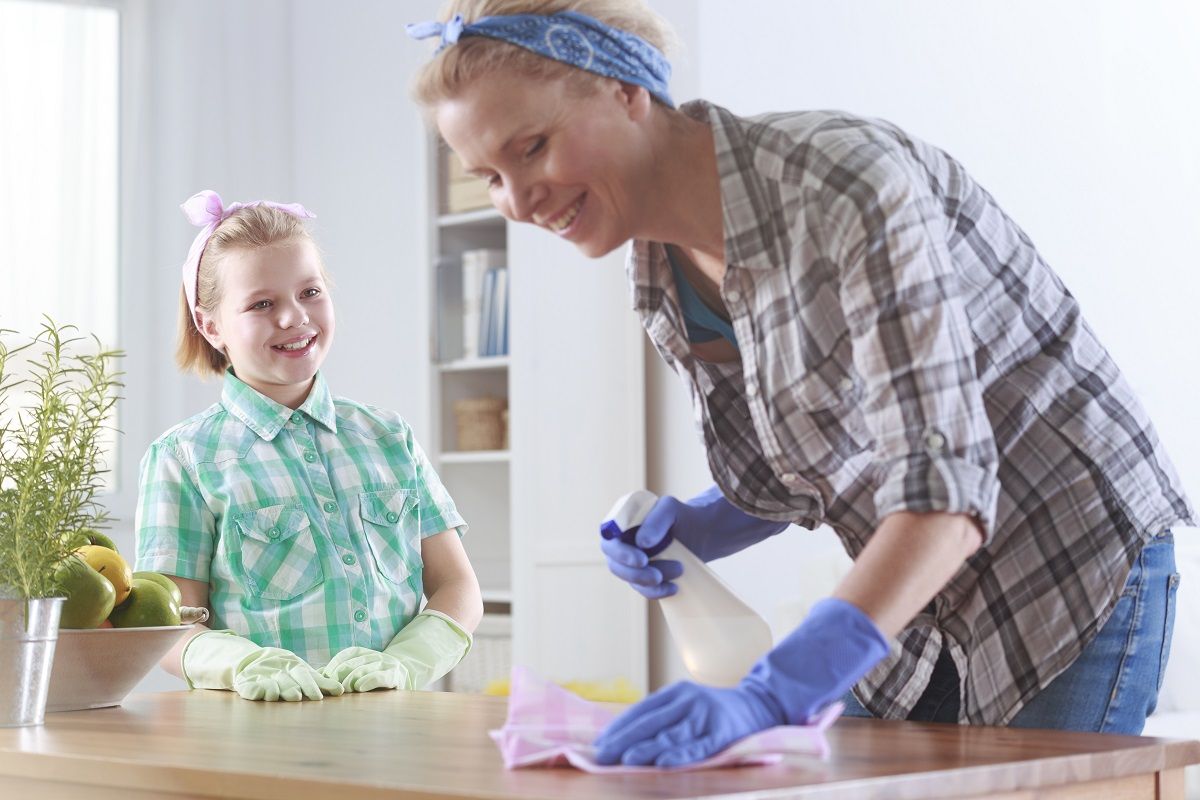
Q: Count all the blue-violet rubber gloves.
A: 2